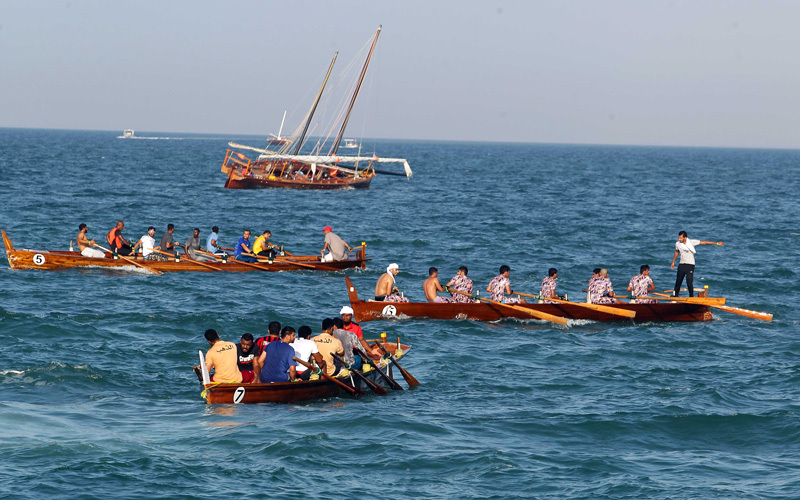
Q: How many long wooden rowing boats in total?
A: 3